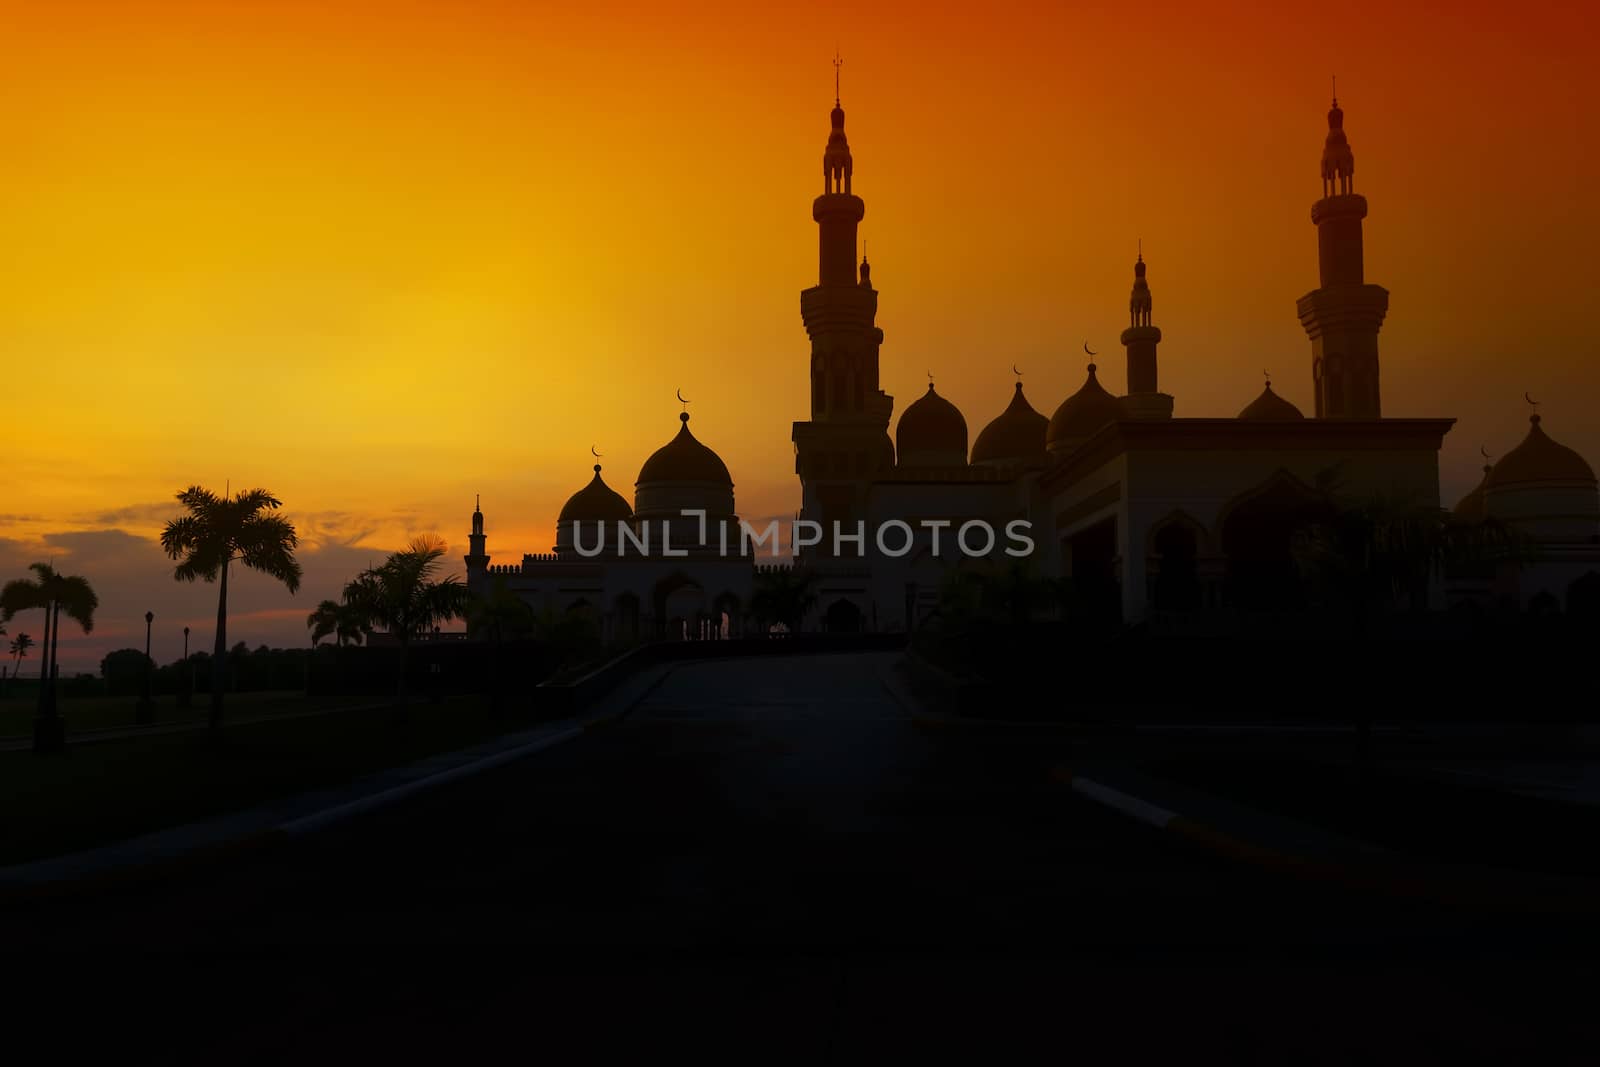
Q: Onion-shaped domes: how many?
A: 8